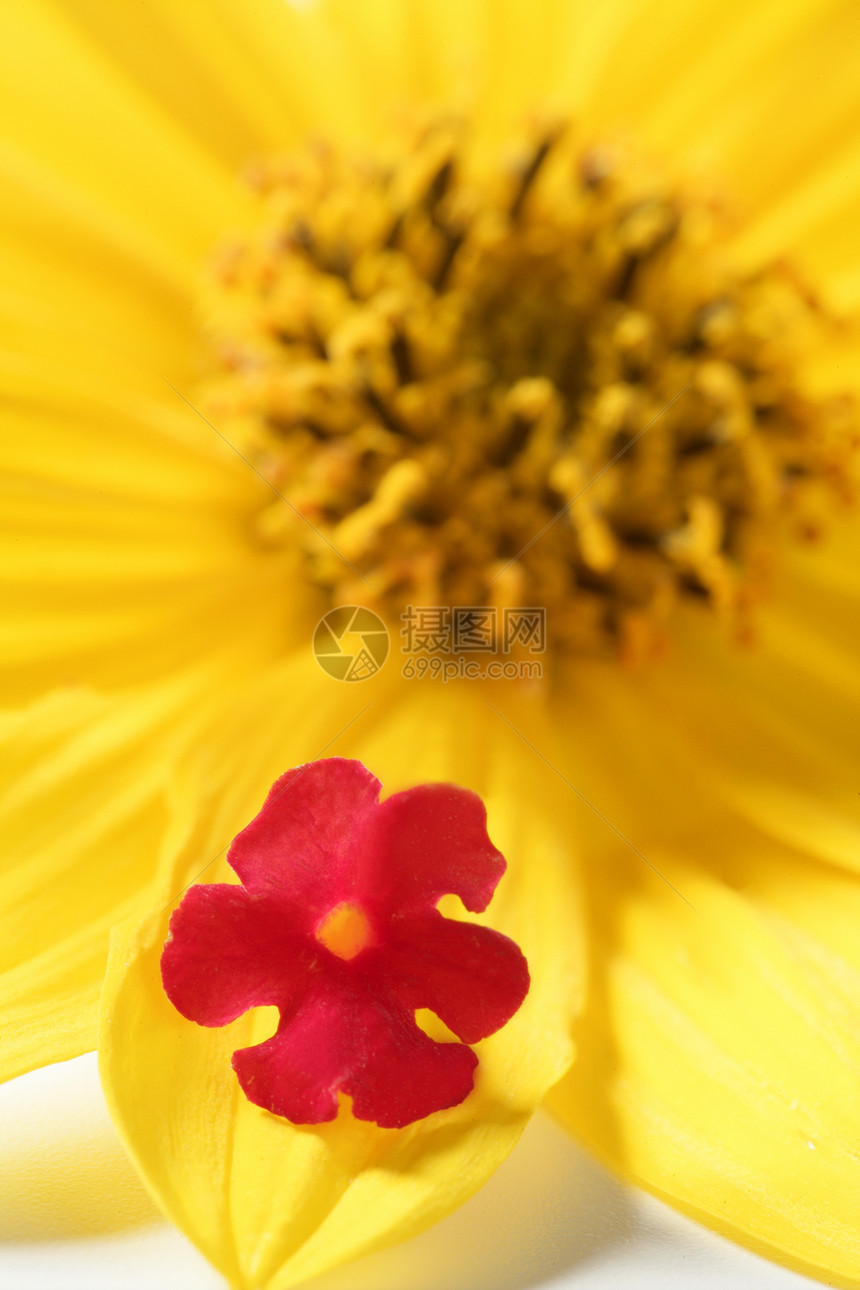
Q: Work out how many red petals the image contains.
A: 5